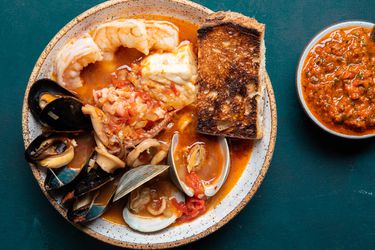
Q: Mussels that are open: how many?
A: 3